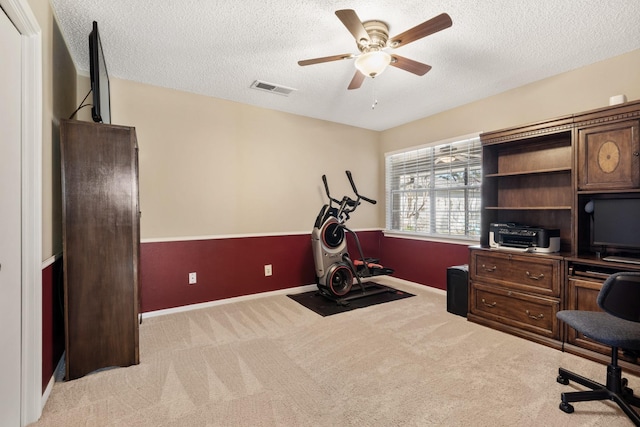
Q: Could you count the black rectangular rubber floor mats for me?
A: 1